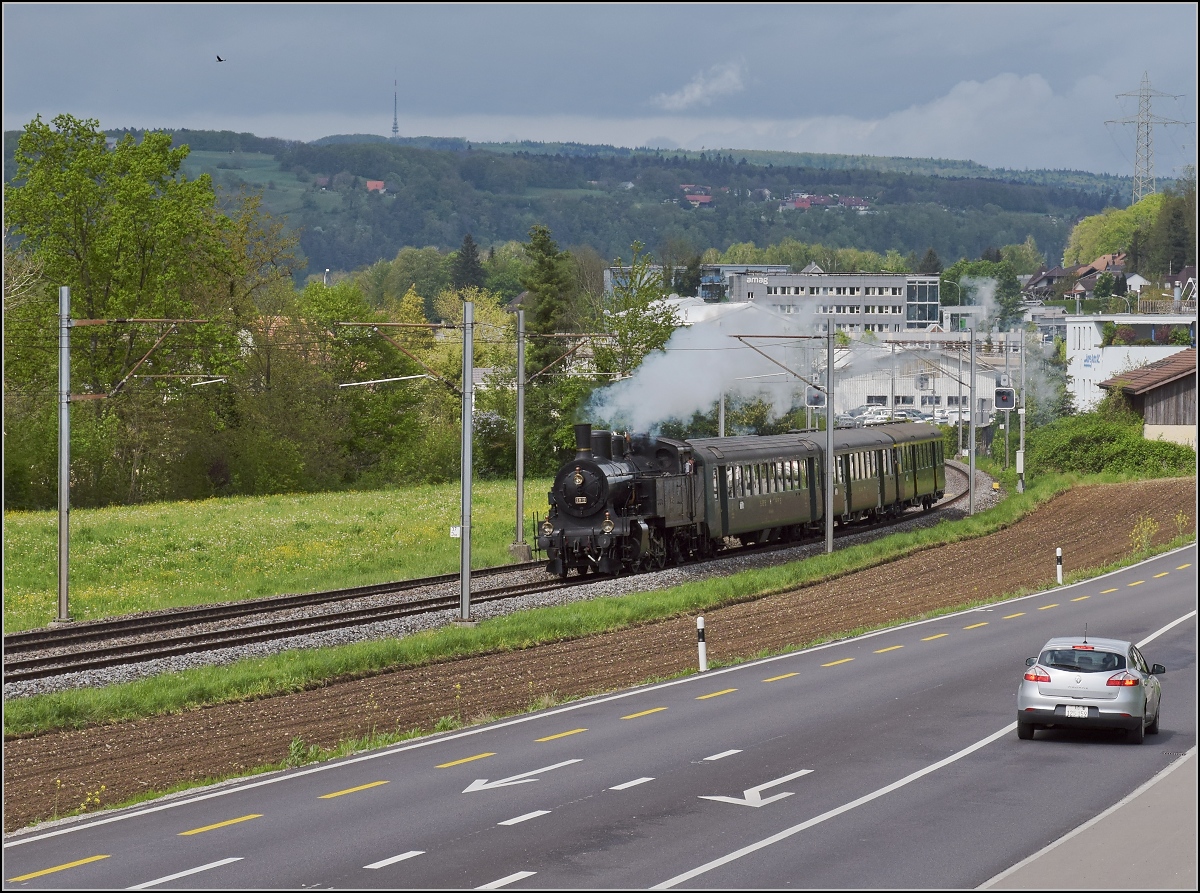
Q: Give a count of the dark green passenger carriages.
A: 3